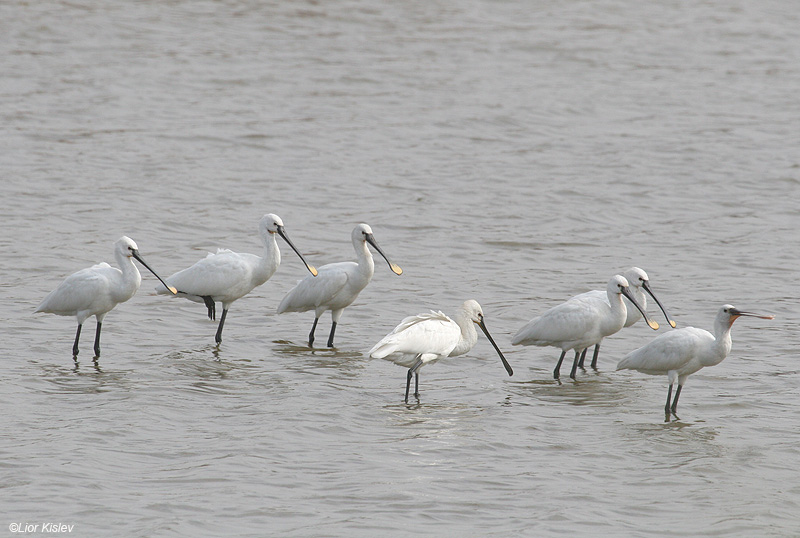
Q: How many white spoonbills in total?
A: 7